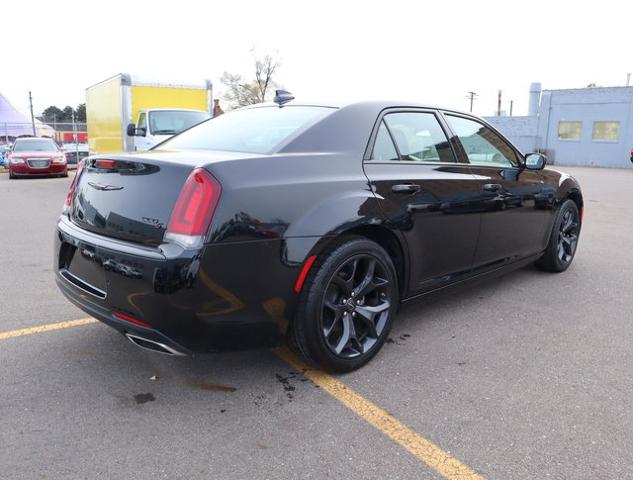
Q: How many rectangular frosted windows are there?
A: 2